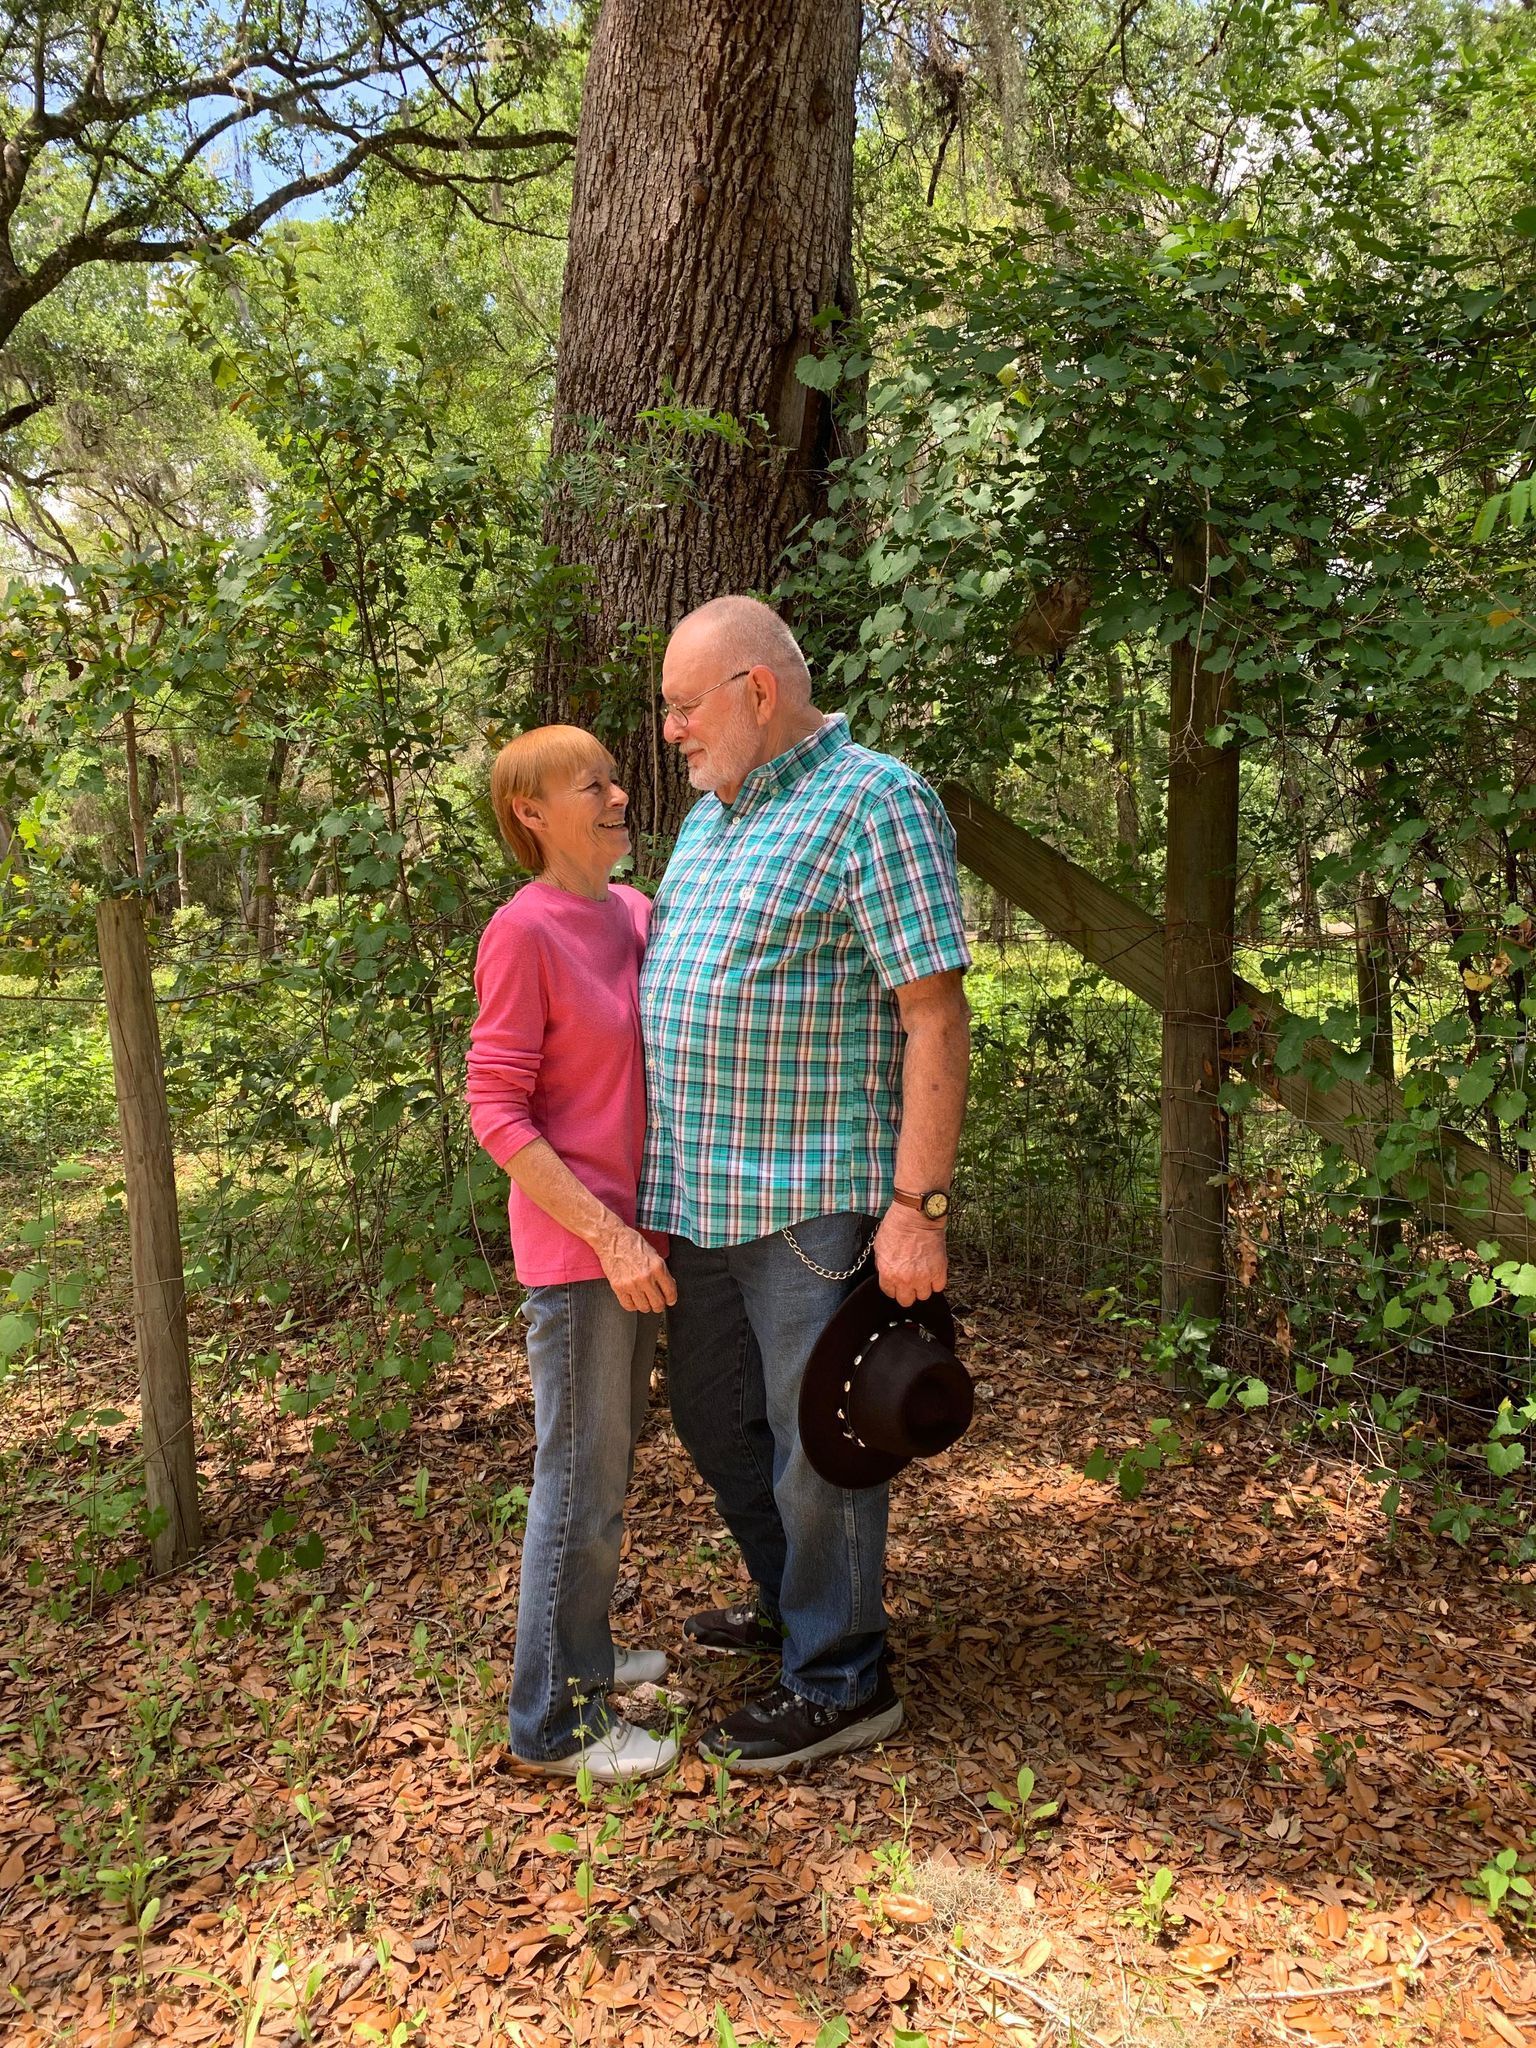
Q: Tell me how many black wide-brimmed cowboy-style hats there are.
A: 1